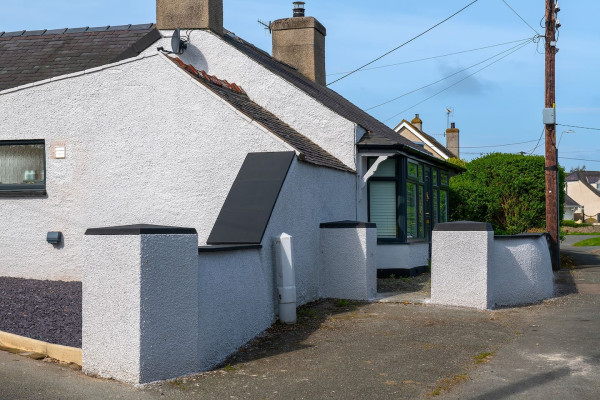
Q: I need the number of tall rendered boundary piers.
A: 3